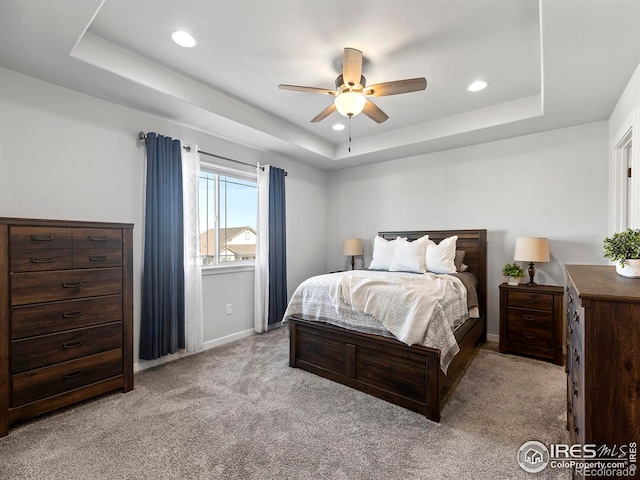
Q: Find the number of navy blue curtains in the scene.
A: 2